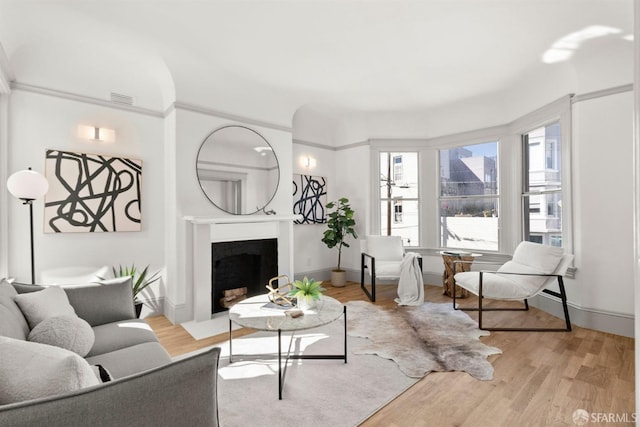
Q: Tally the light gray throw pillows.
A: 3